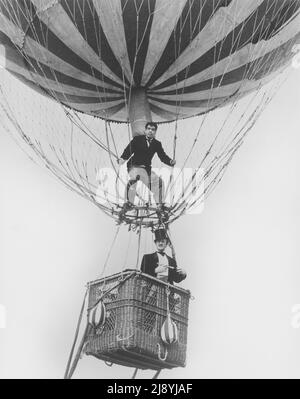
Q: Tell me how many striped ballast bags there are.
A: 2